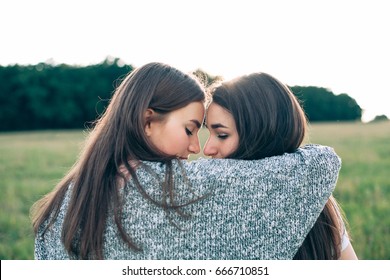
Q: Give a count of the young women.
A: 2